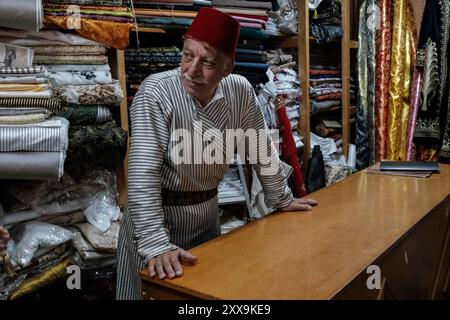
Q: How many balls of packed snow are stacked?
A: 0